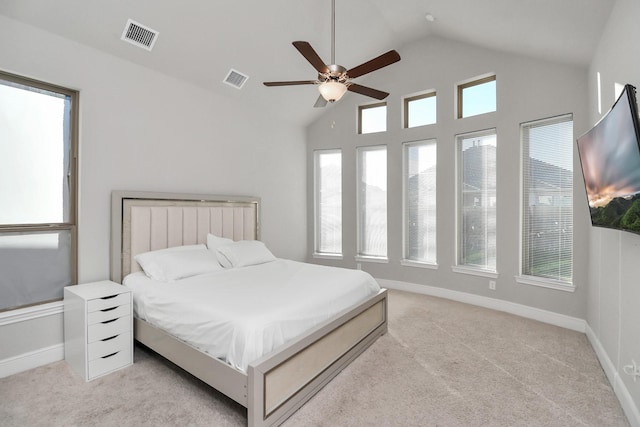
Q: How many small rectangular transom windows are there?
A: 3